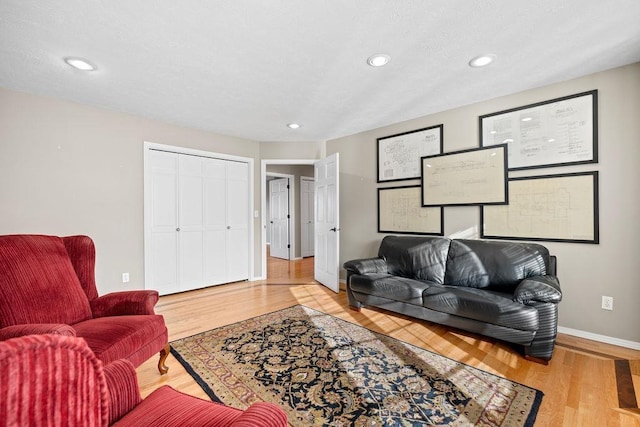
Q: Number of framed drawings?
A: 5